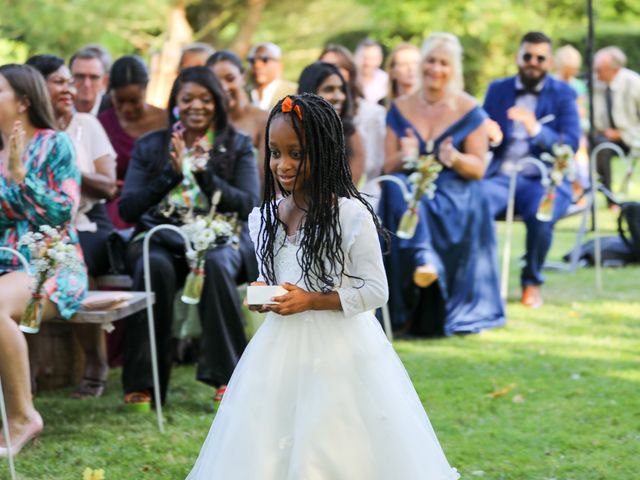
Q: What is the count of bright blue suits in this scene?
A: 1